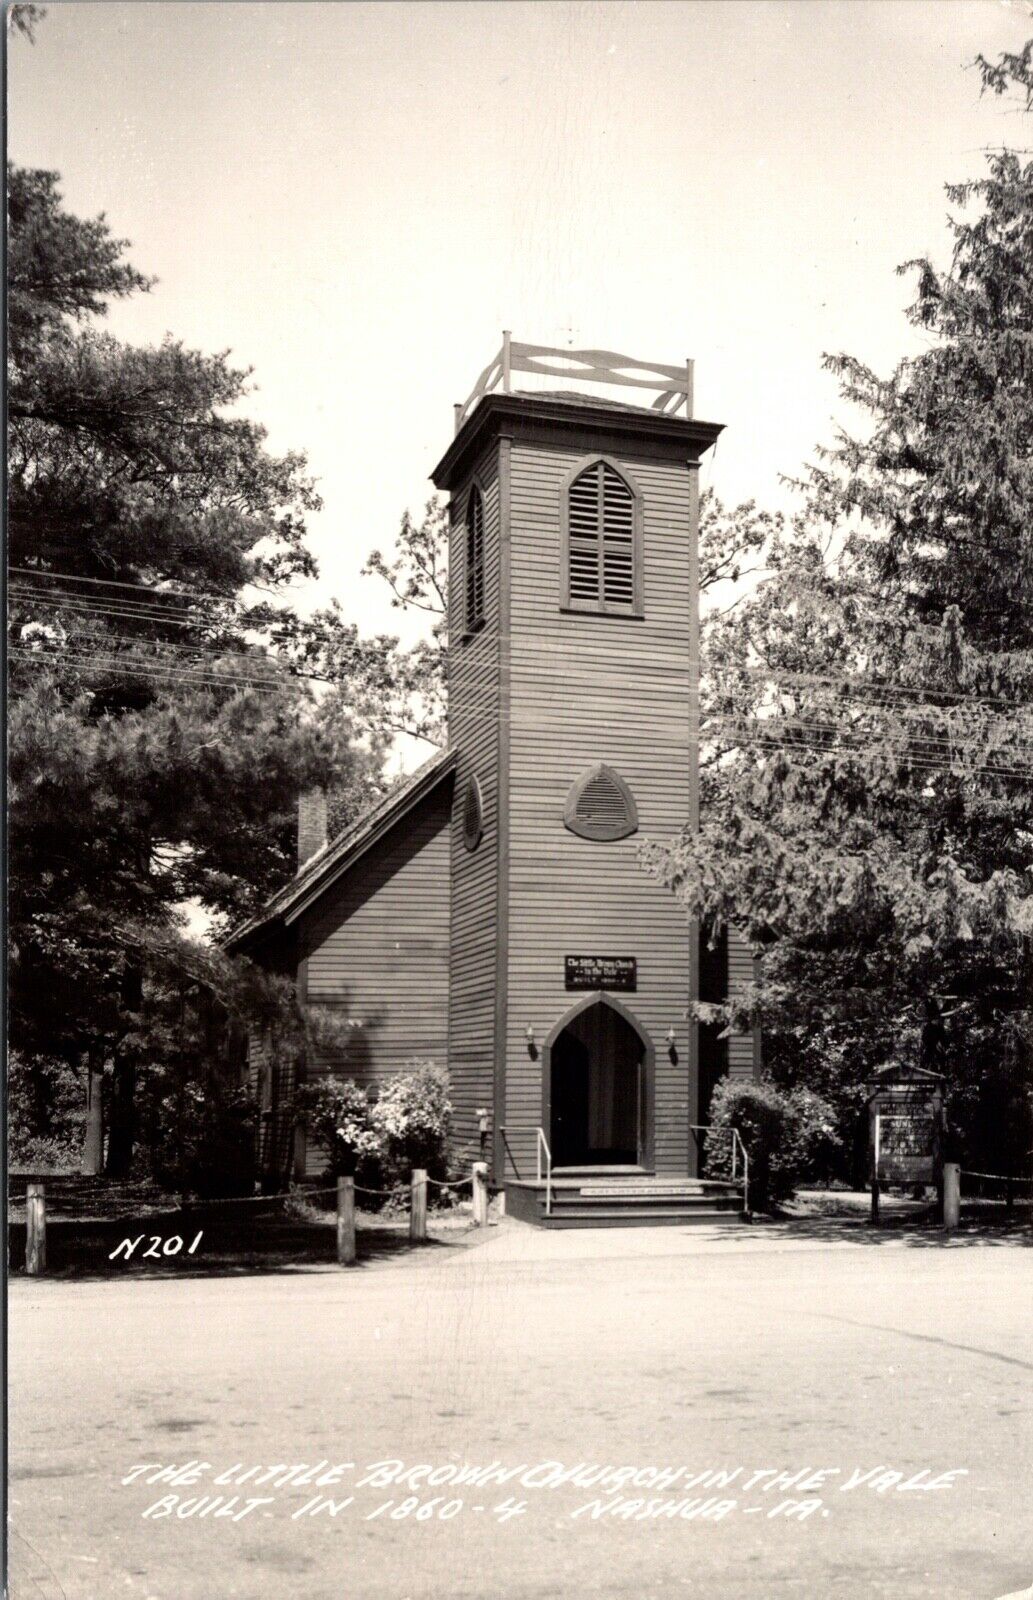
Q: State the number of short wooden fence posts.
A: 5